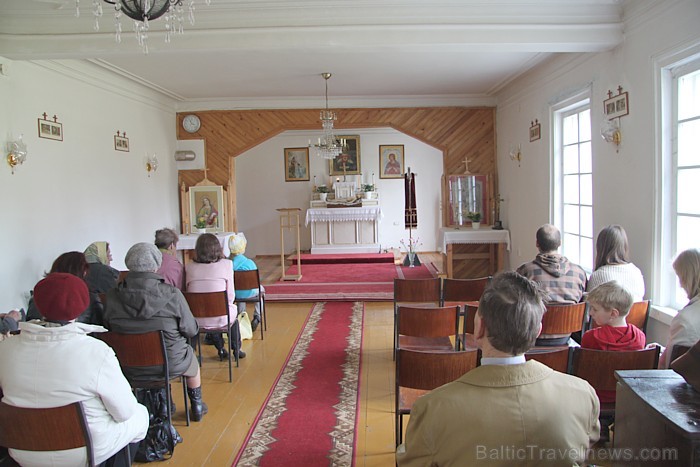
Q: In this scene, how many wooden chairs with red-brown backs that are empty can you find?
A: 6